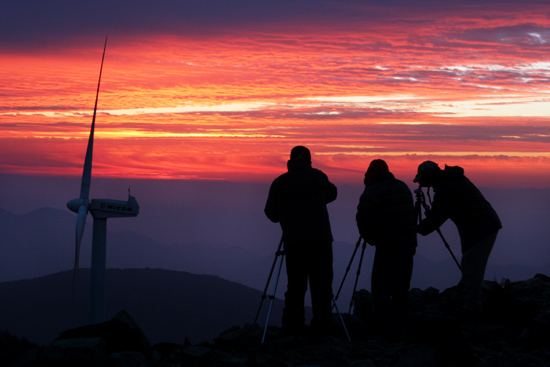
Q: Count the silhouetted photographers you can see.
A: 3